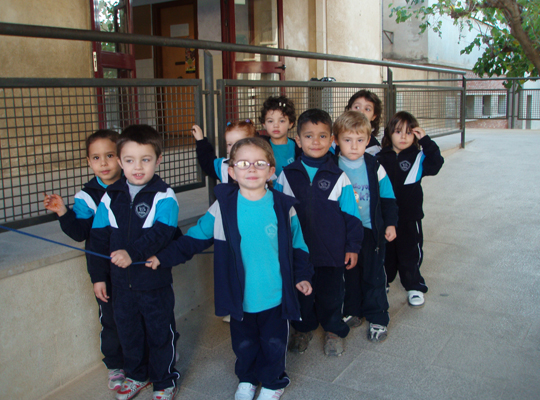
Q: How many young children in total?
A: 9